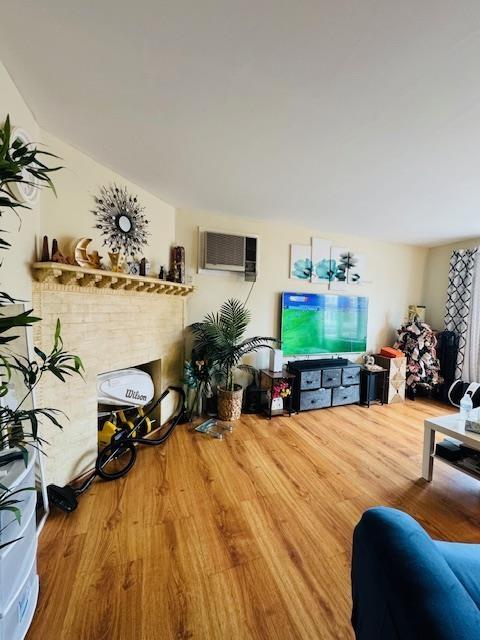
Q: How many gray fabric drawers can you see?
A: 5